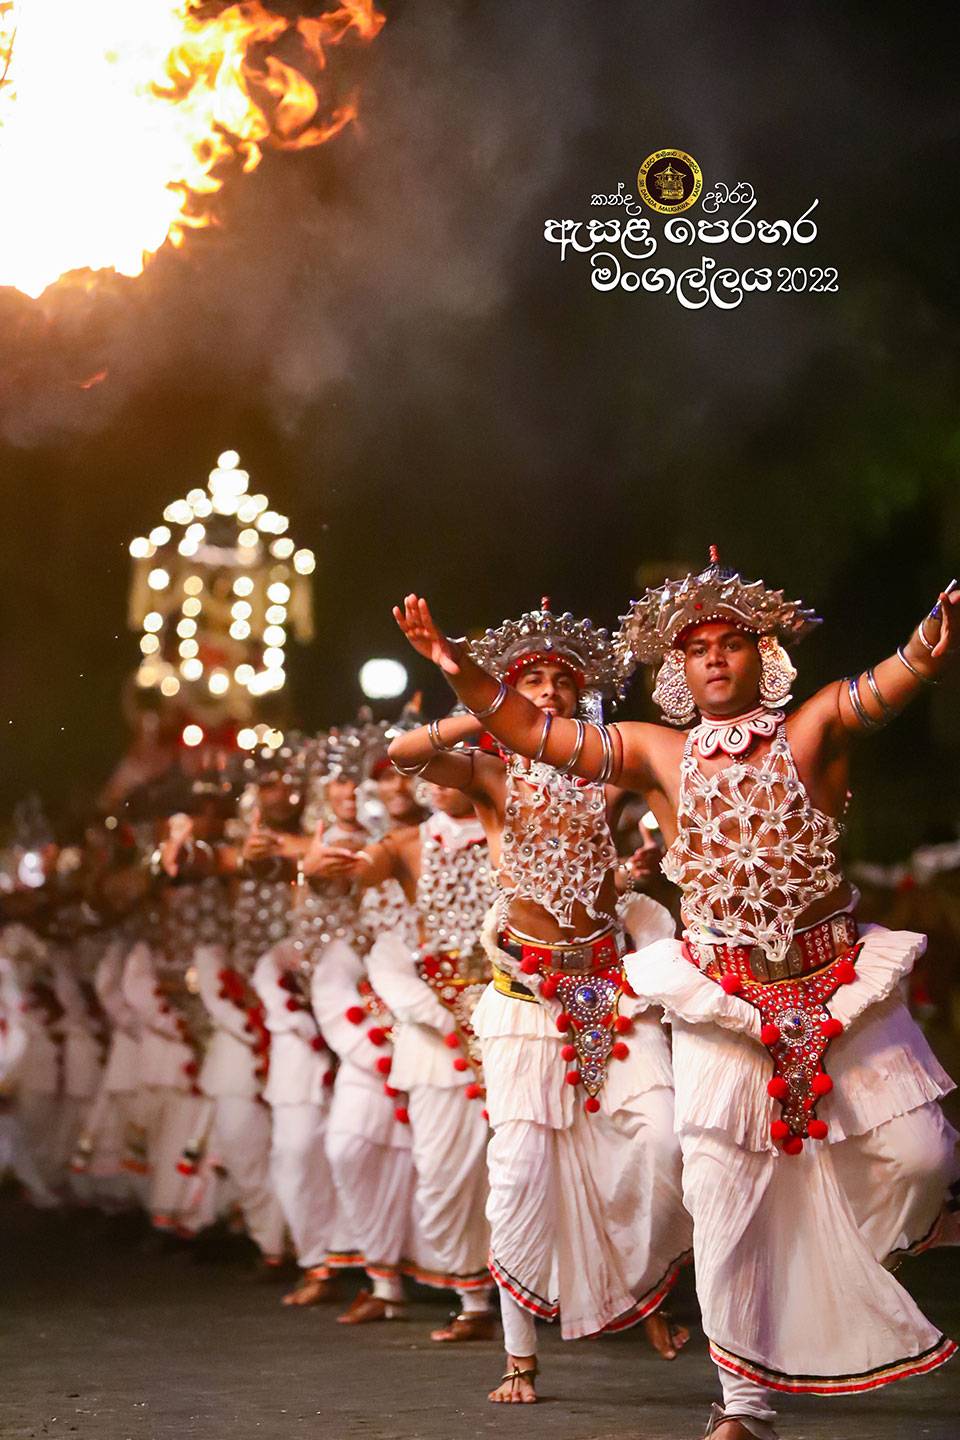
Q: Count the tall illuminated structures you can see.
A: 1